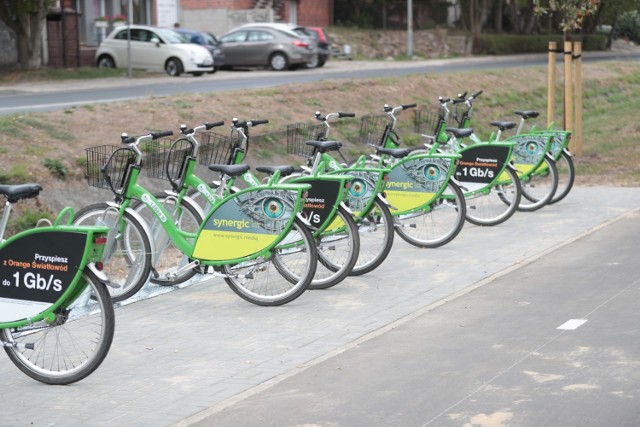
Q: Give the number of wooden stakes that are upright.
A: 3